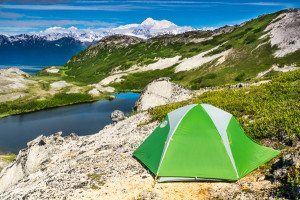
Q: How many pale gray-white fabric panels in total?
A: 2